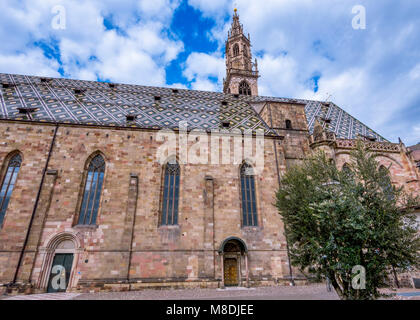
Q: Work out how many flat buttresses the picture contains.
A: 3